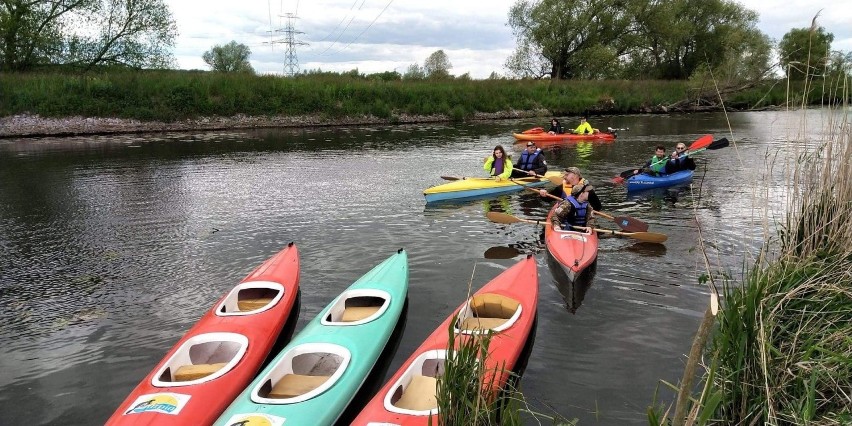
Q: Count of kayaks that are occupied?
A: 4